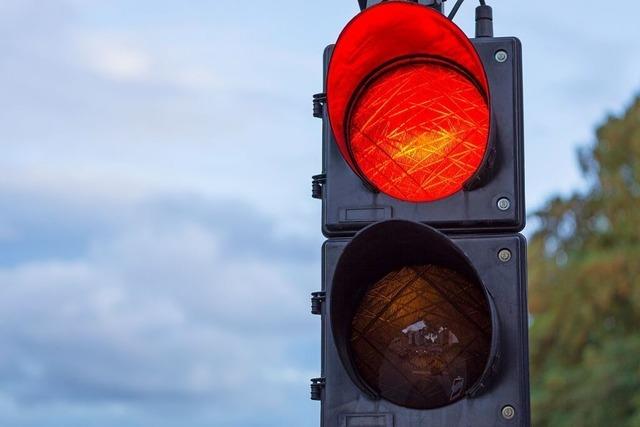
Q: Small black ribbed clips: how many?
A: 4